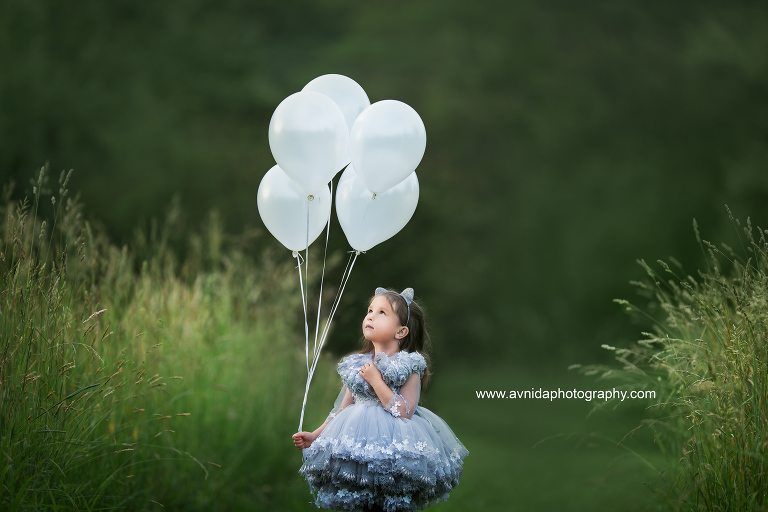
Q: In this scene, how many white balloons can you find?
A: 5